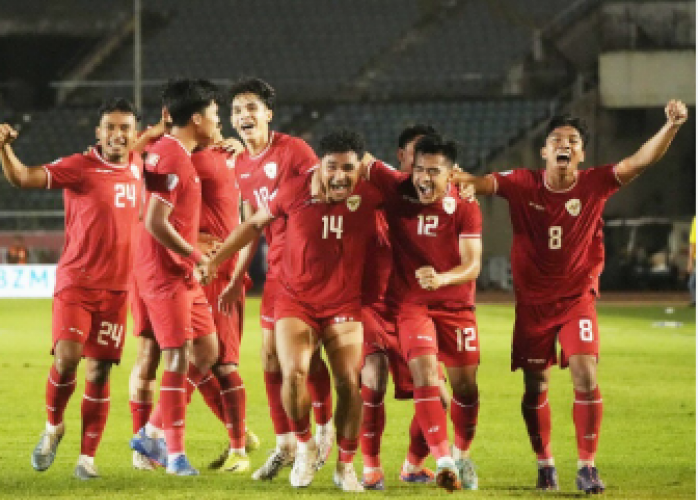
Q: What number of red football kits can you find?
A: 8